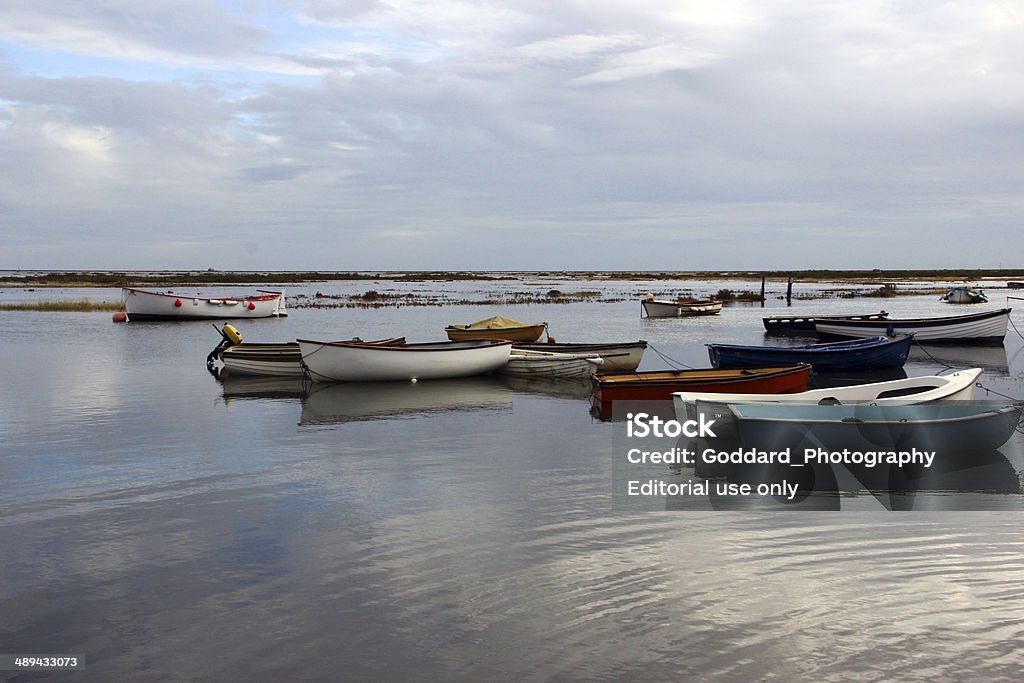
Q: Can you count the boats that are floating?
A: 14